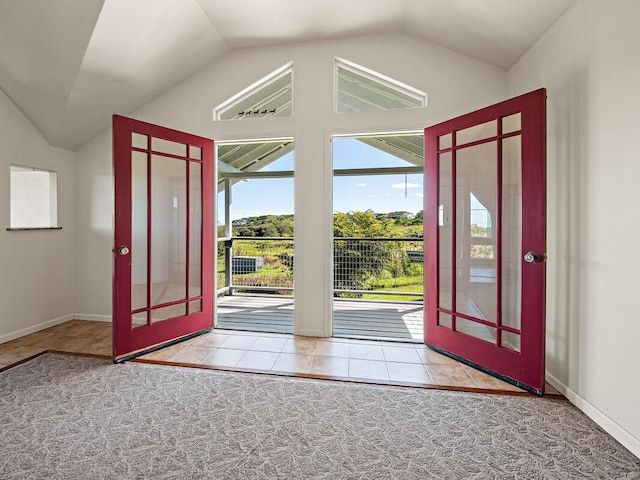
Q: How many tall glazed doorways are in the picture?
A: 2